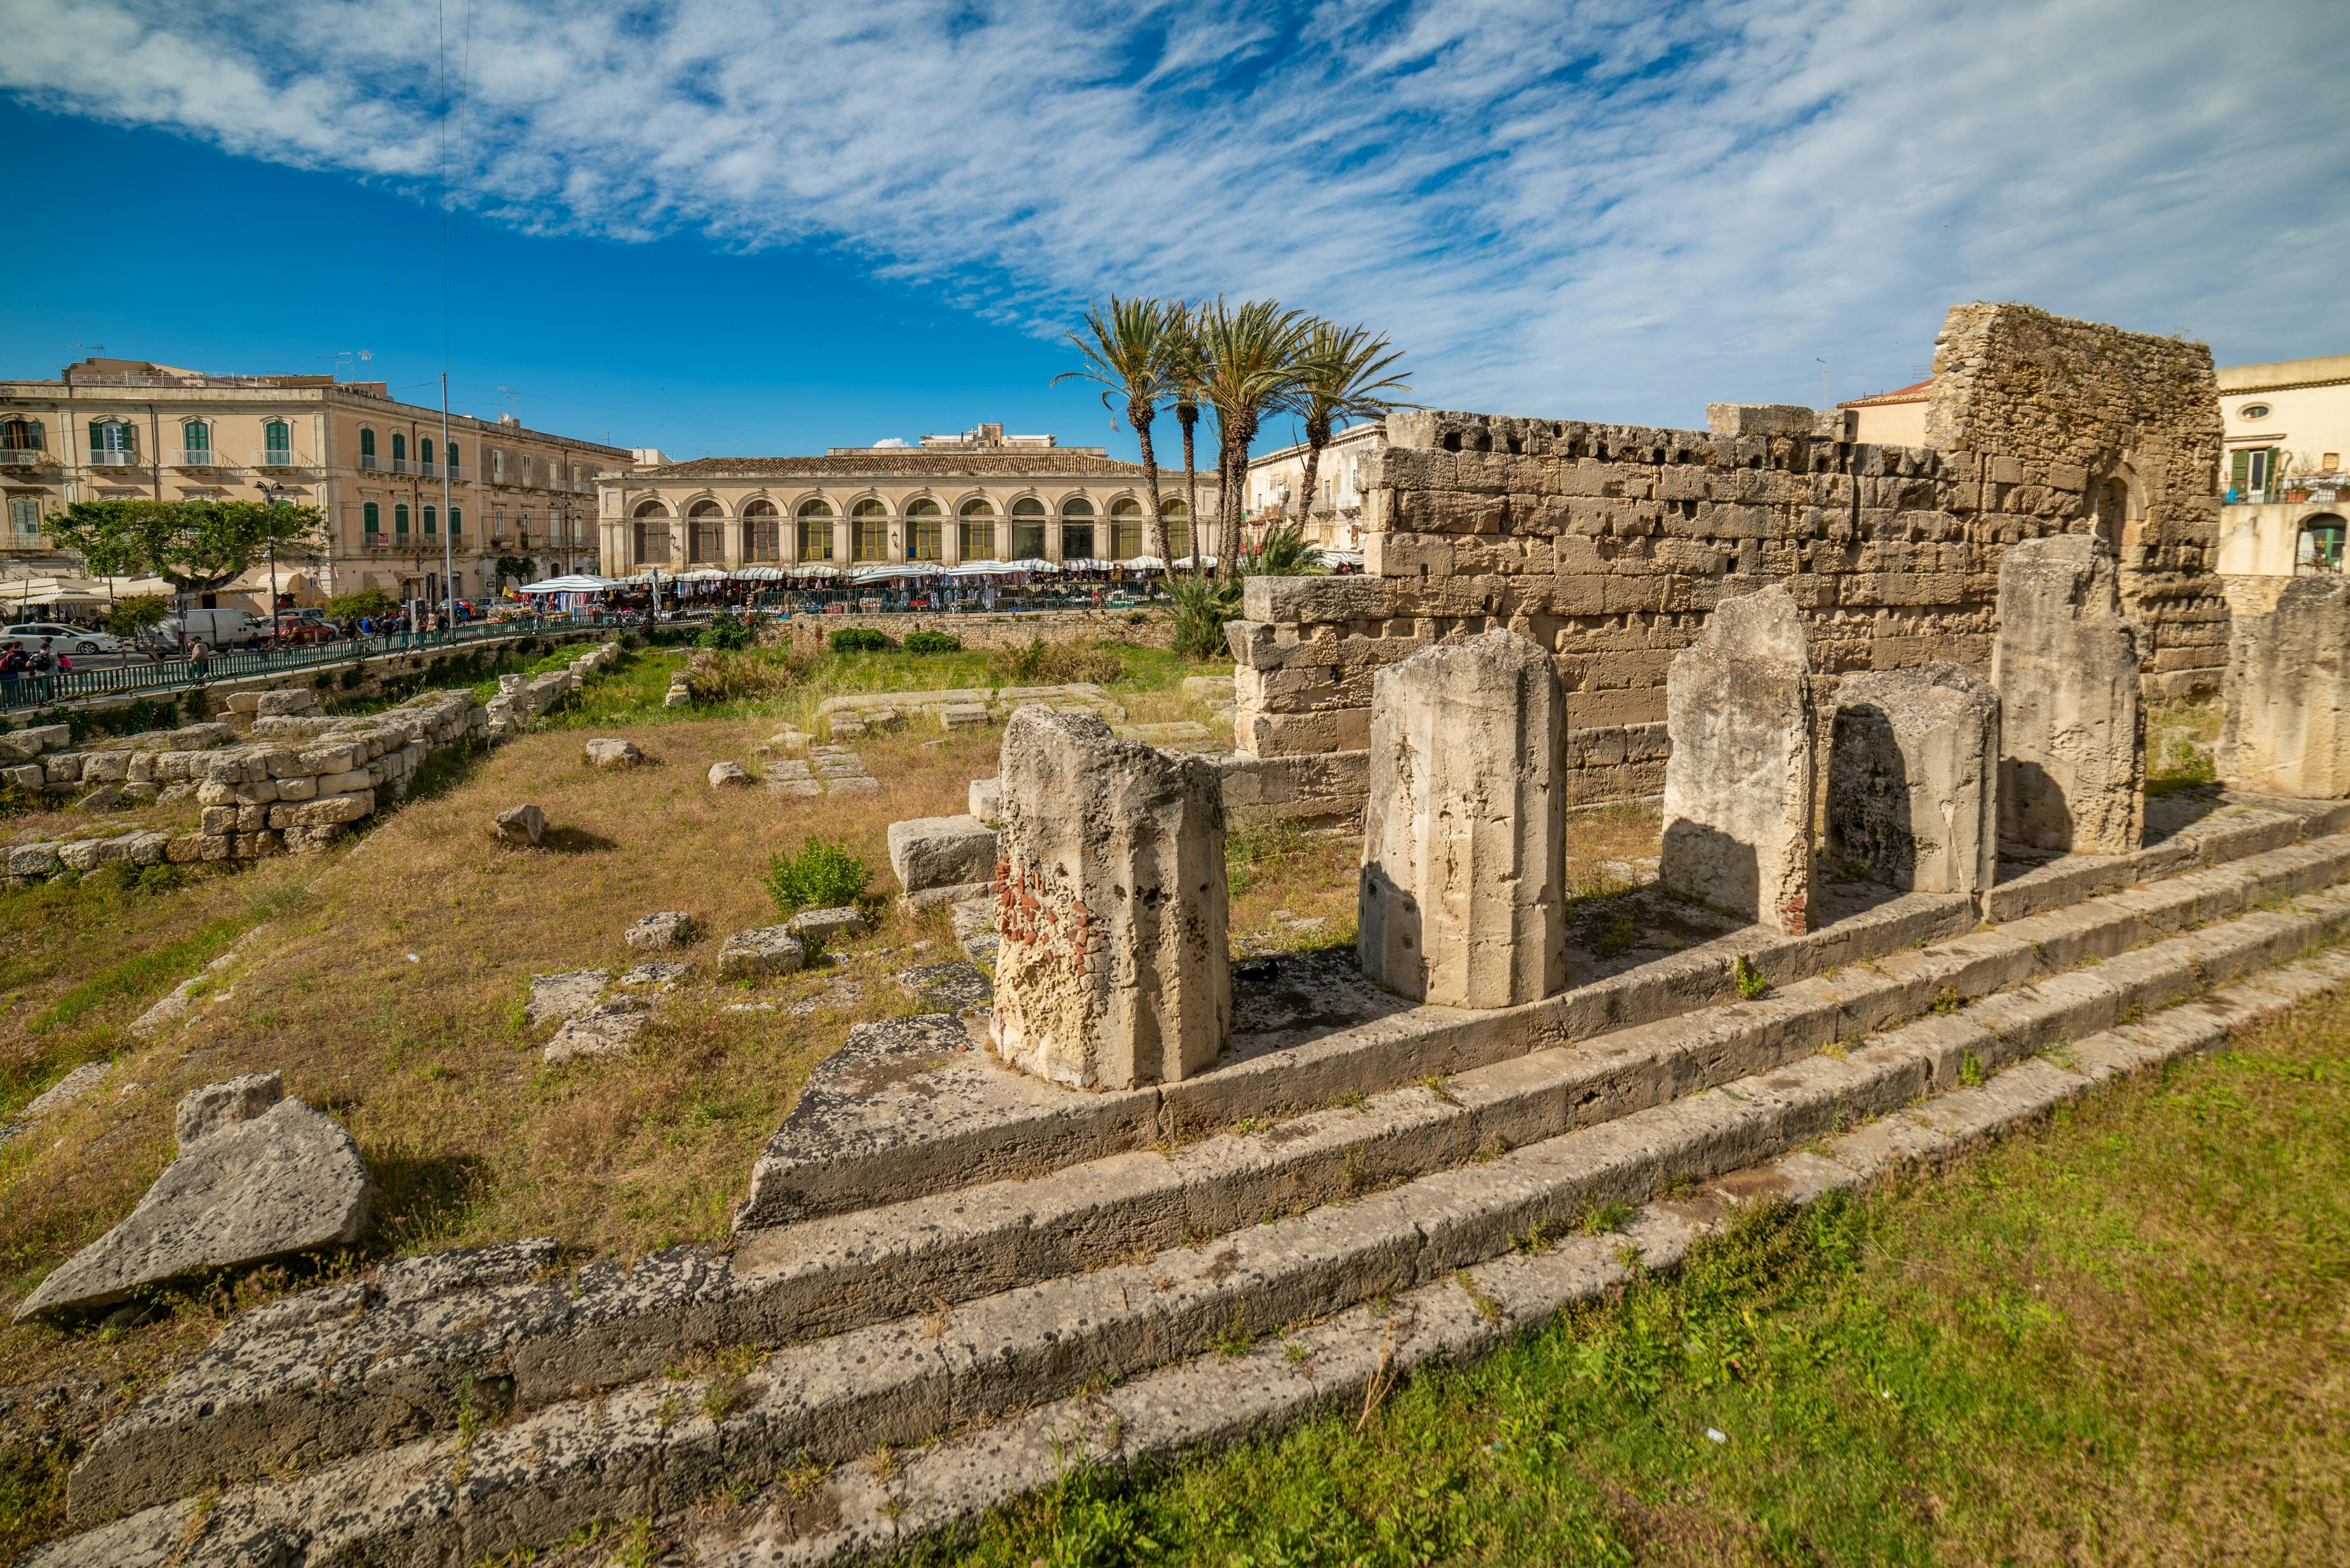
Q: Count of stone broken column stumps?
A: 6